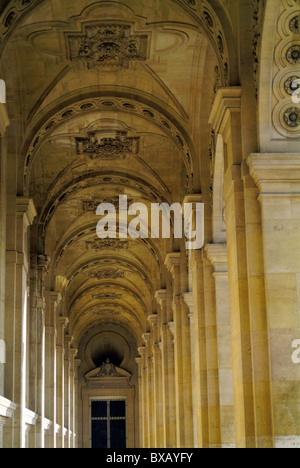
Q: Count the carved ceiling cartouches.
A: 7